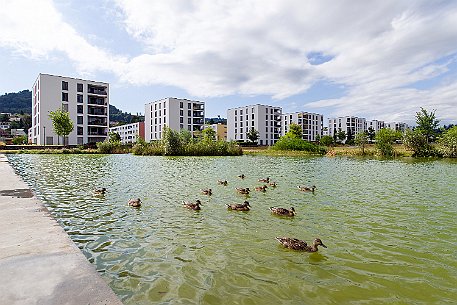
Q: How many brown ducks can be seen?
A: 14